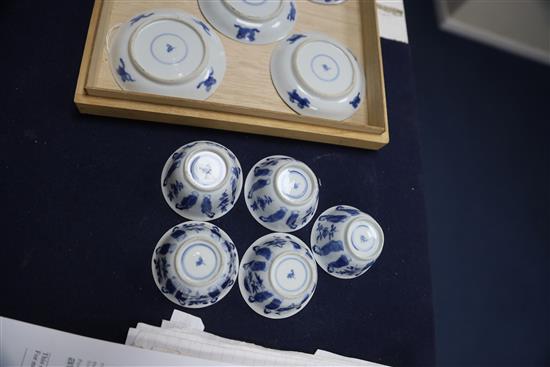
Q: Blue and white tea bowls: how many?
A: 5